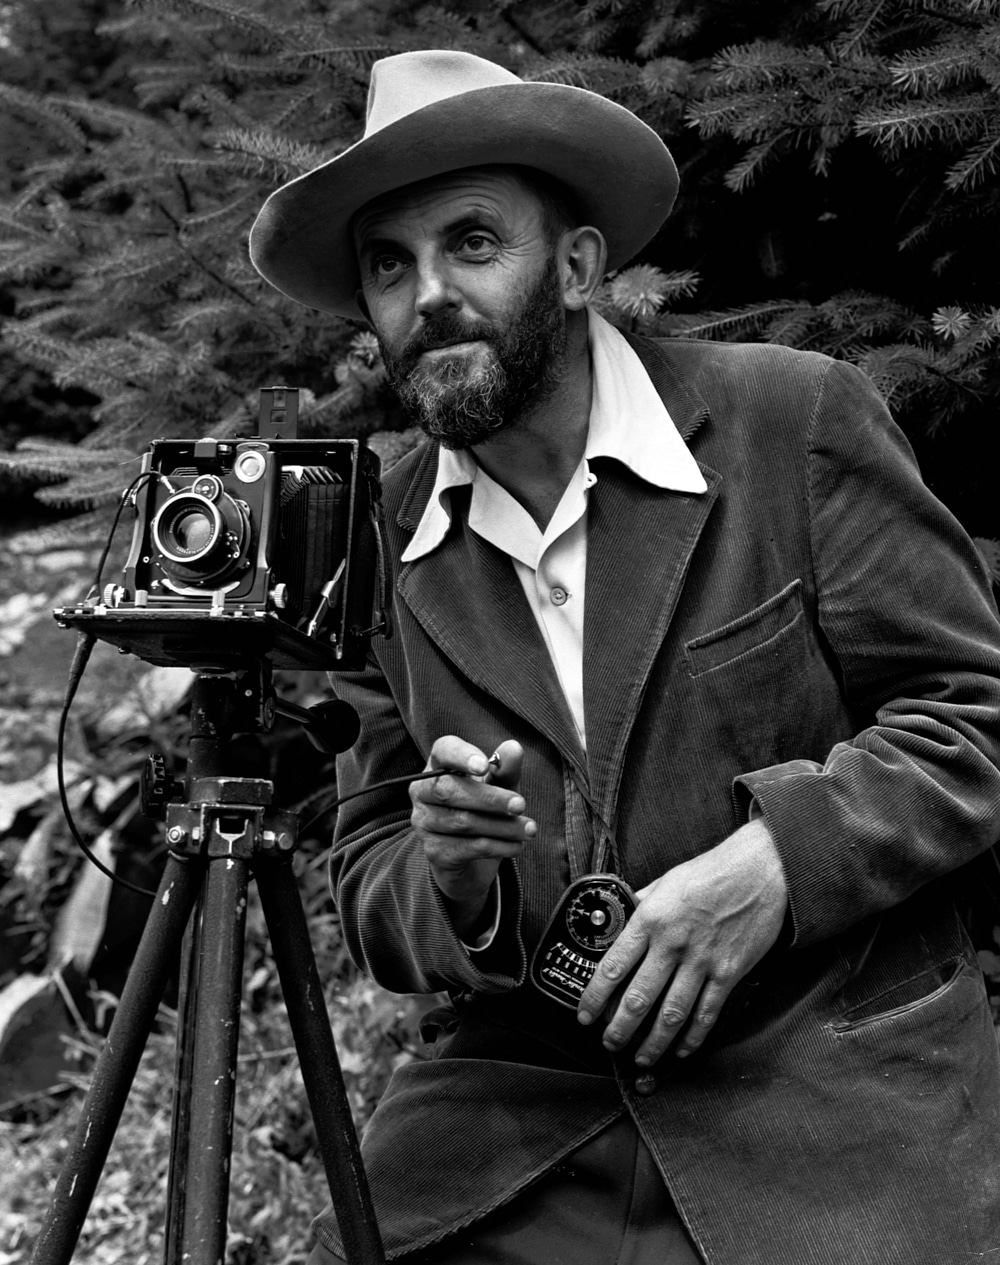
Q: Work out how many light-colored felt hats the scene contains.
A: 1